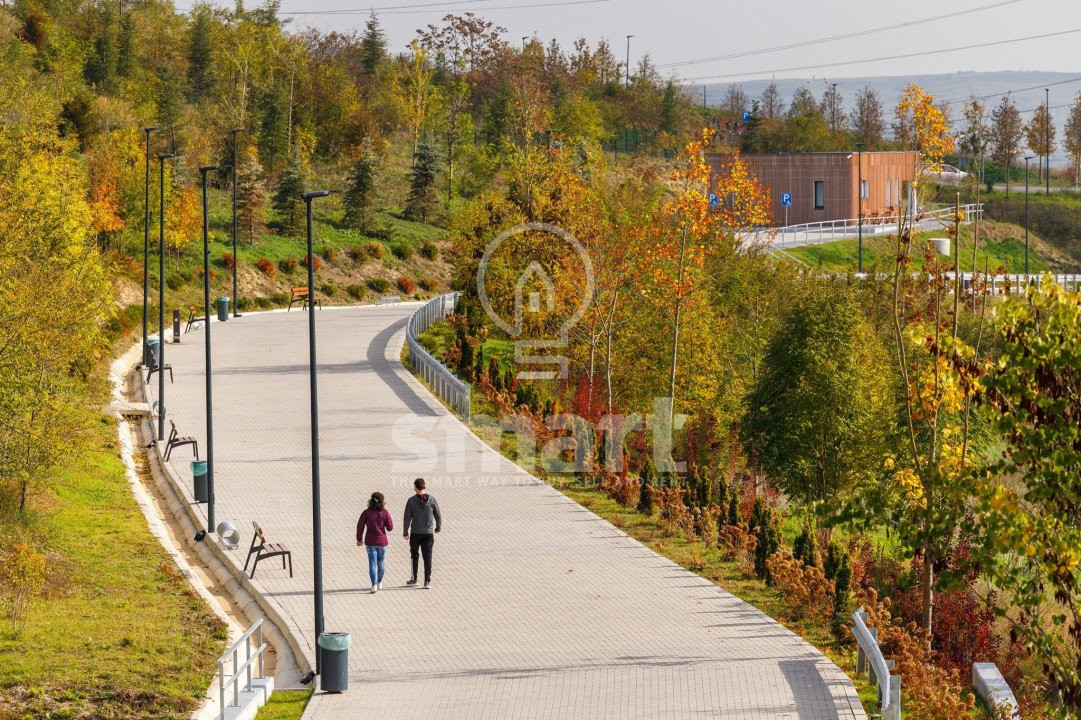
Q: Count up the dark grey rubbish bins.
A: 4